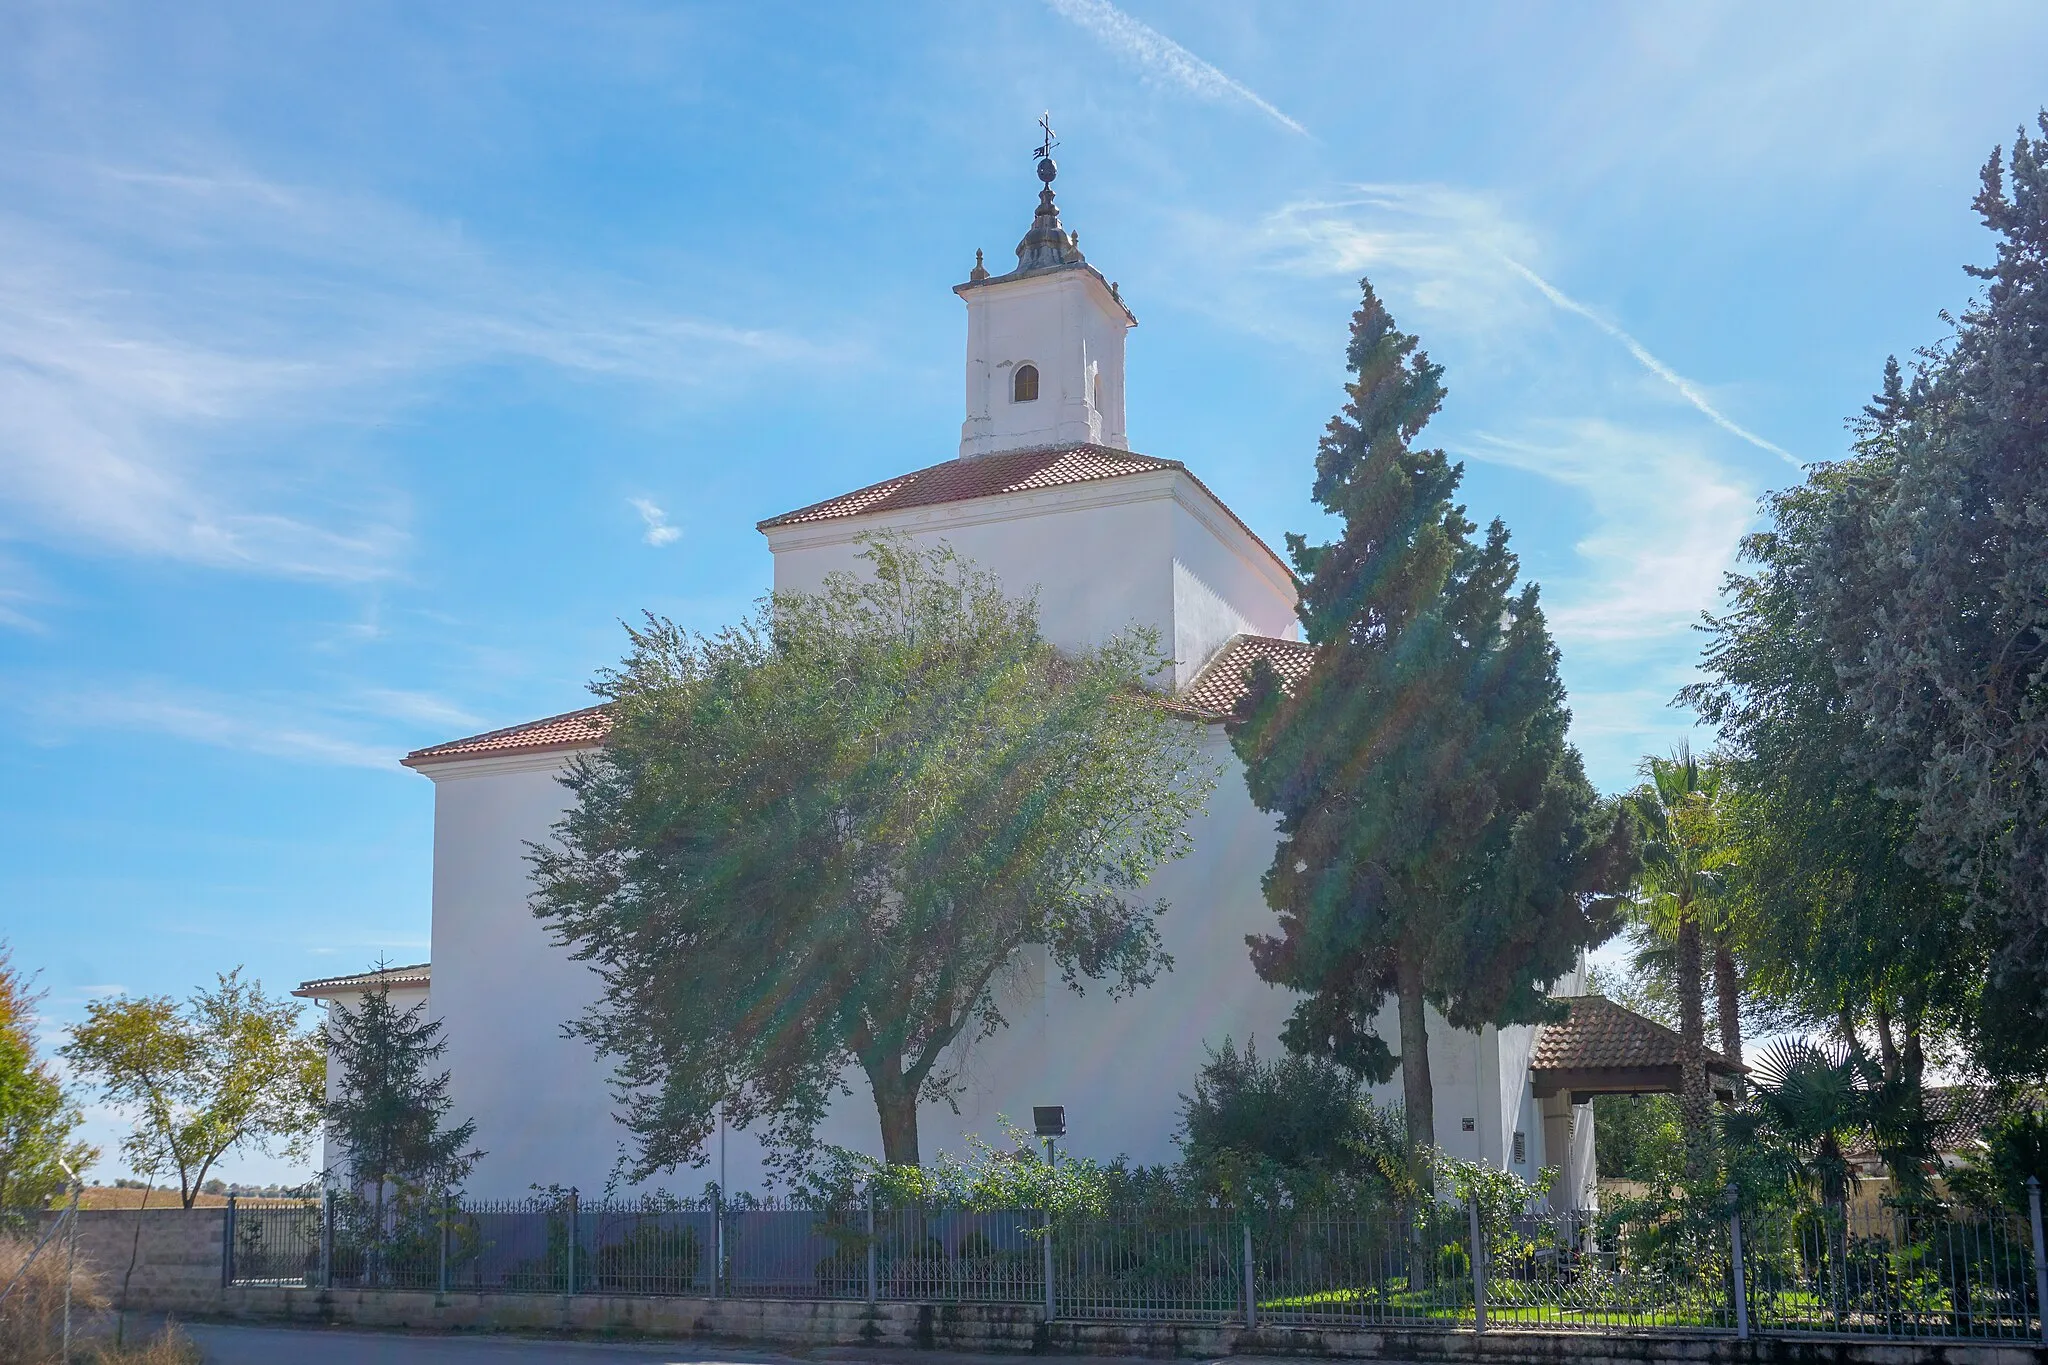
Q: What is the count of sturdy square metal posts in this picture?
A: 11